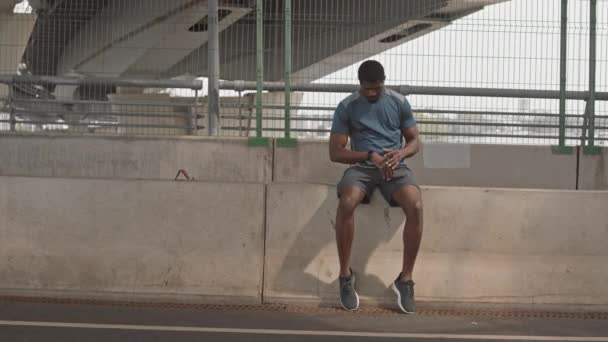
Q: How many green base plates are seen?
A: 4